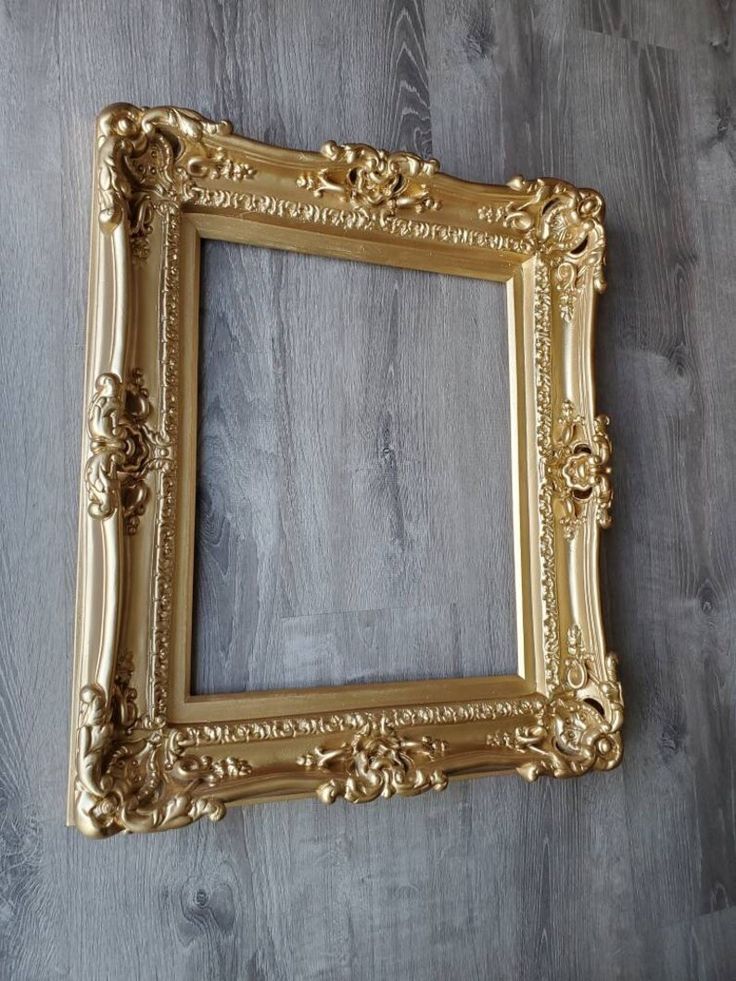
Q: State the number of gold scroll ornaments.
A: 8